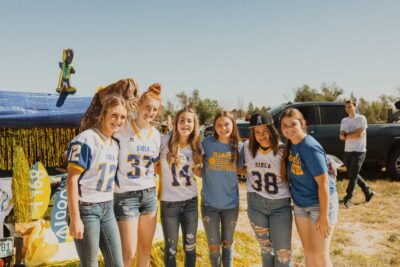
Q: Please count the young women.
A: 6